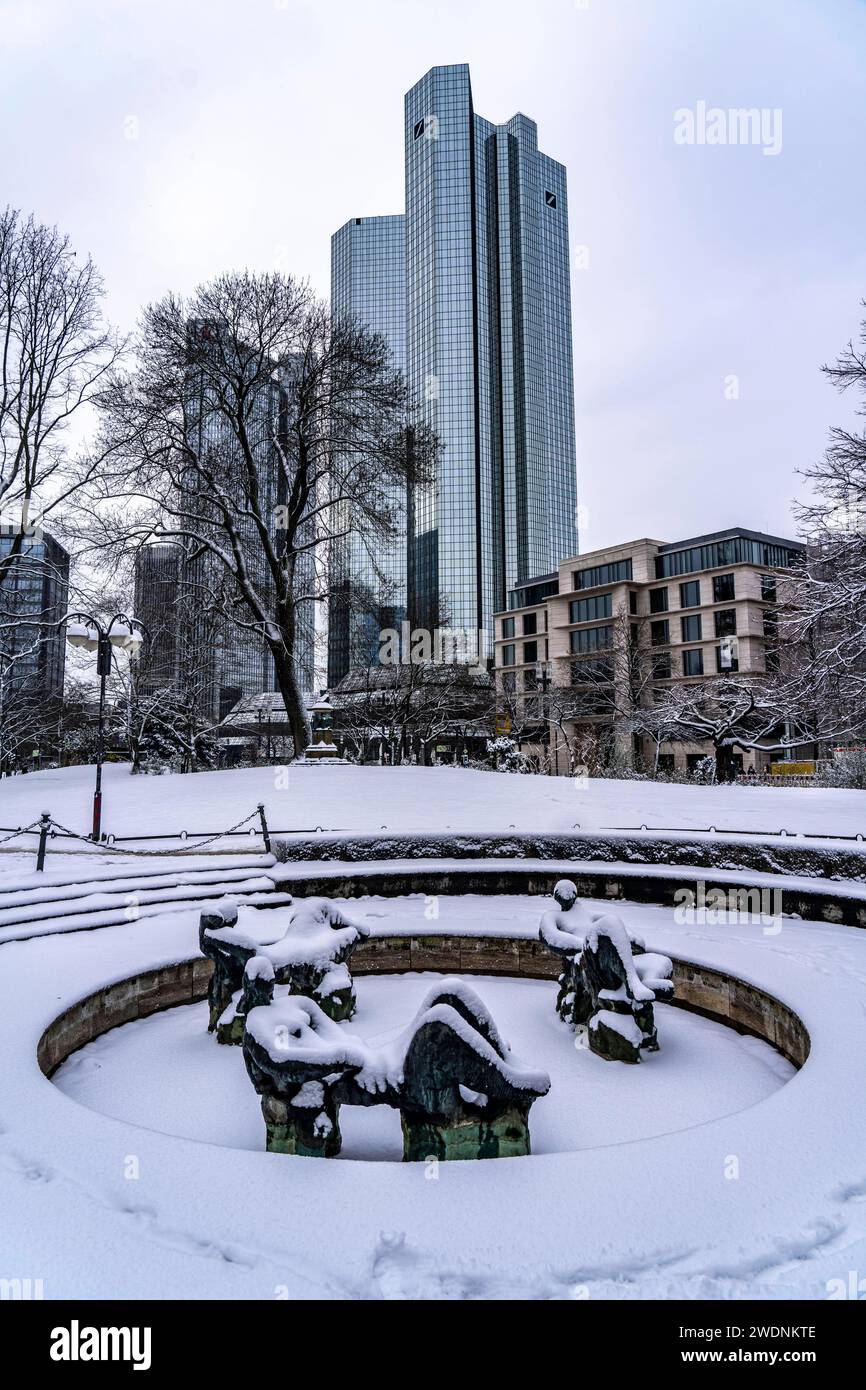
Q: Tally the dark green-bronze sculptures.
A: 3